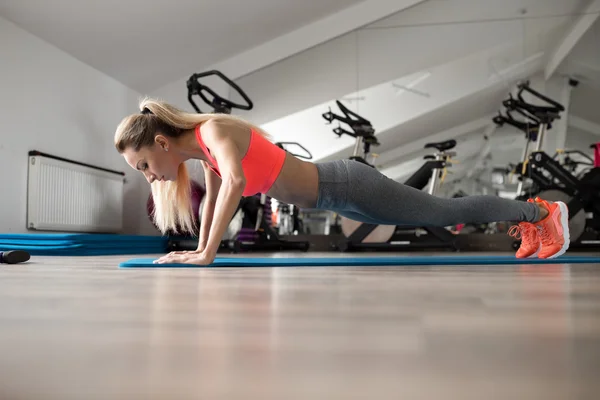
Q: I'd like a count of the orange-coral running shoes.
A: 2